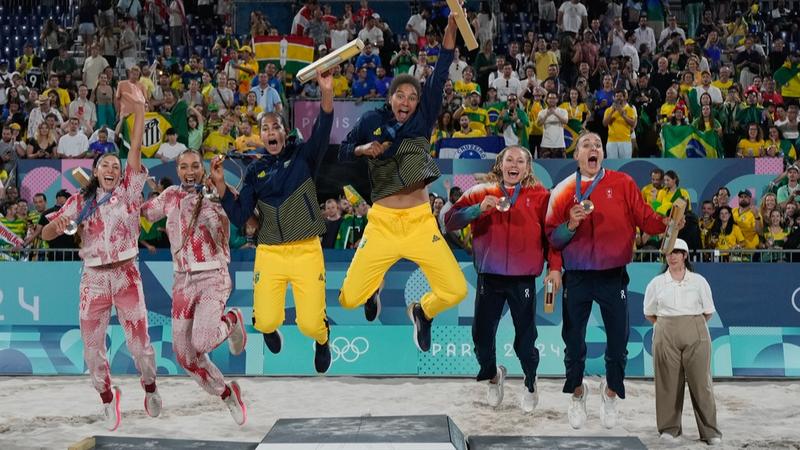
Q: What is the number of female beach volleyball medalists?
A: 6